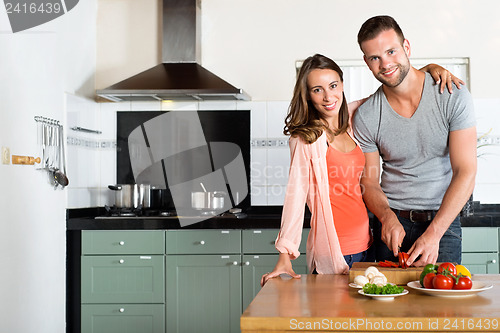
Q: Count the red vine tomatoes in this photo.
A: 4